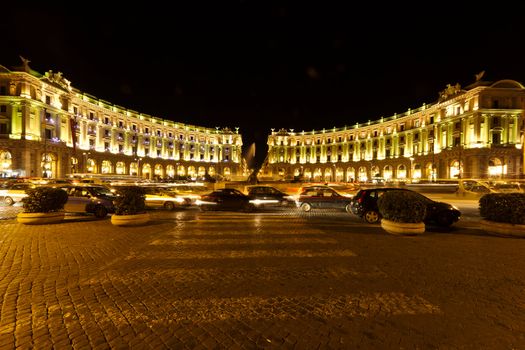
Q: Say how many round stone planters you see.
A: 4